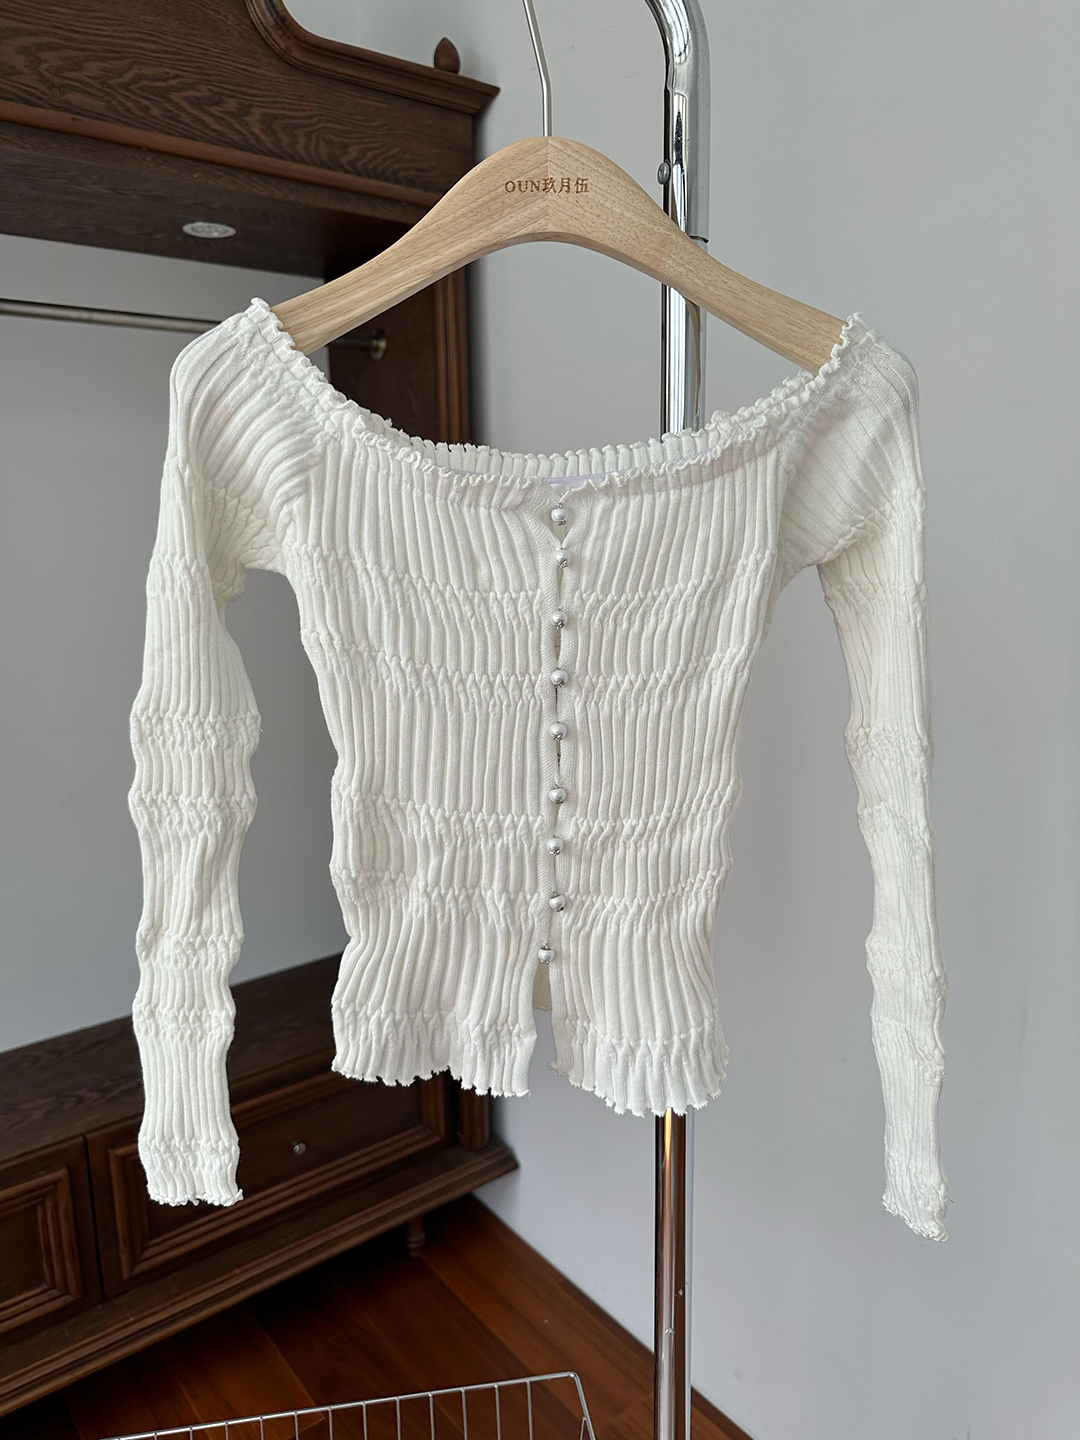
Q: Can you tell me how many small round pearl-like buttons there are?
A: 9